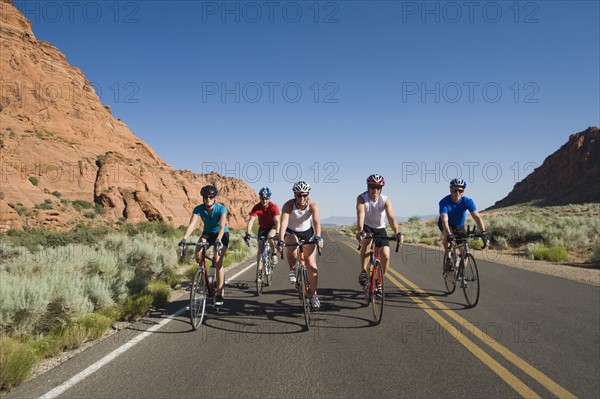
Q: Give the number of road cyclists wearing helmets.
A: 5